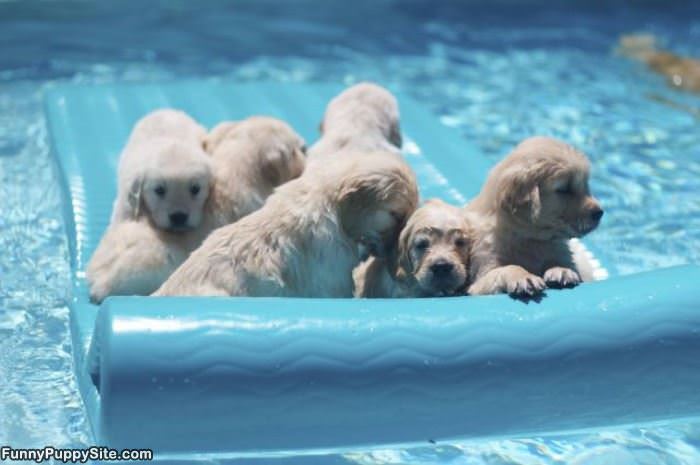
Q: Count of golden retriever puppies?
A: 6